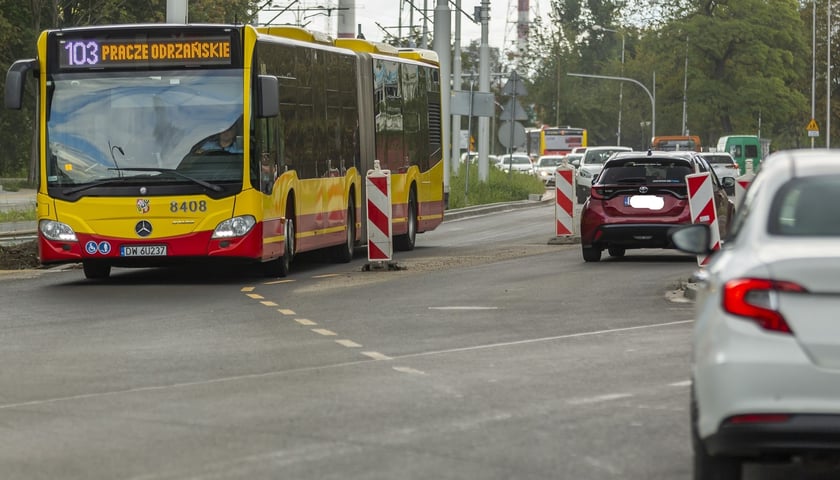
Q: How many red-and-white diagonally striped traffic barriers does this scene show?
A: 4